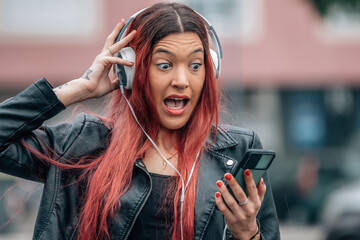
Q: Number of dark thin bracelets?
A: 1